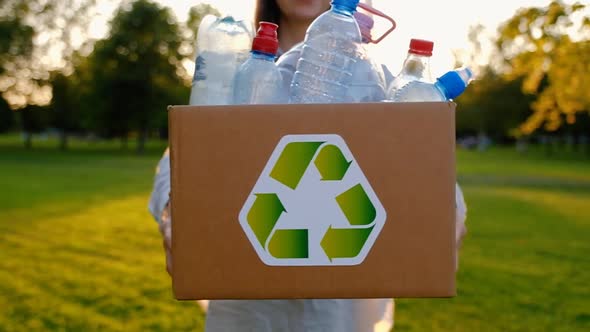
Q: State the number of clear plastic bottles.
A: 6